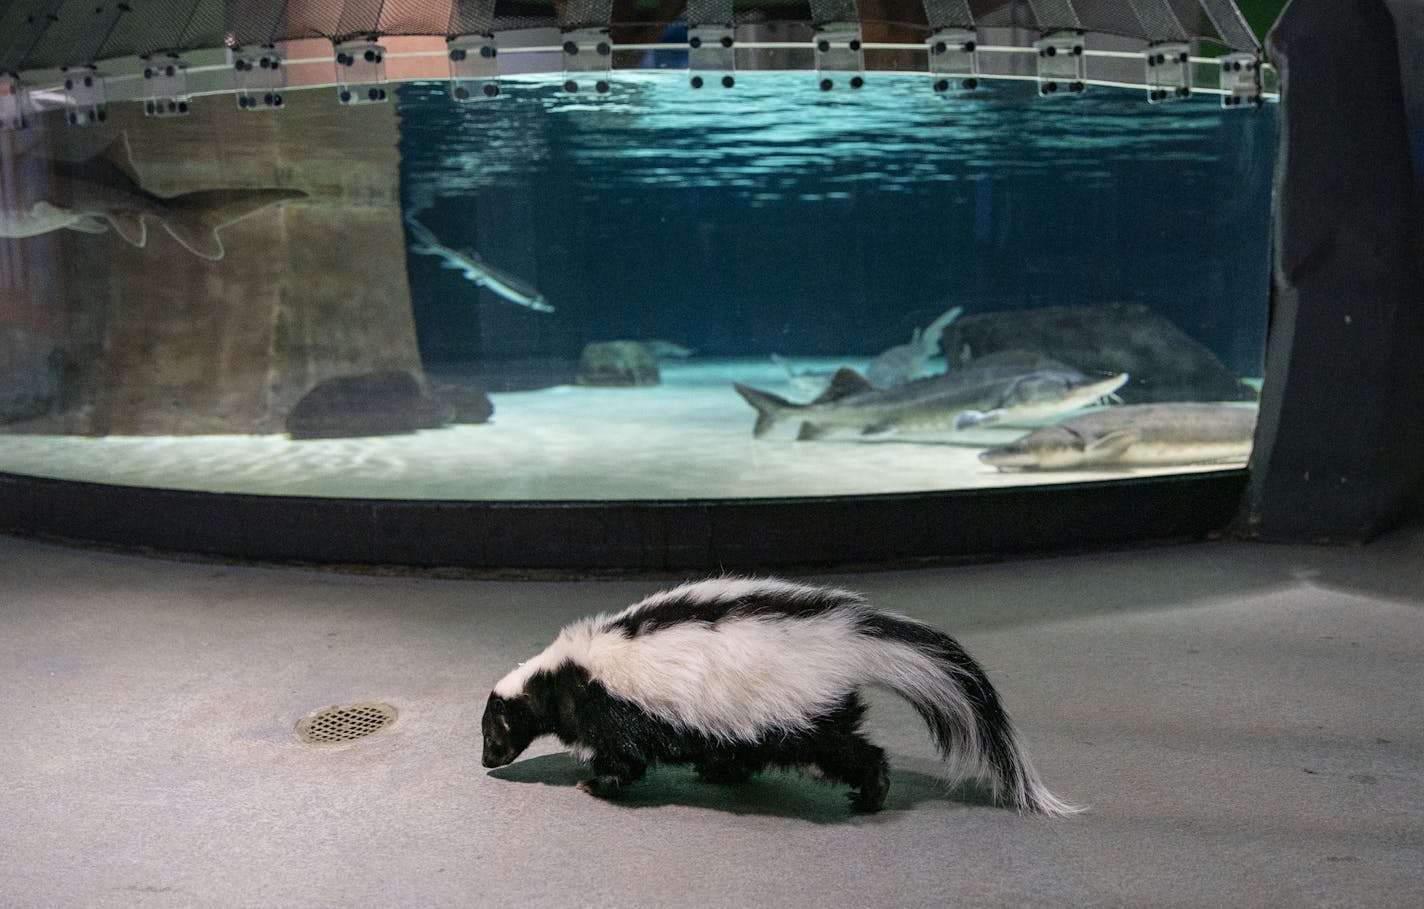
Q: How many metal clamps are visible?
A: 13